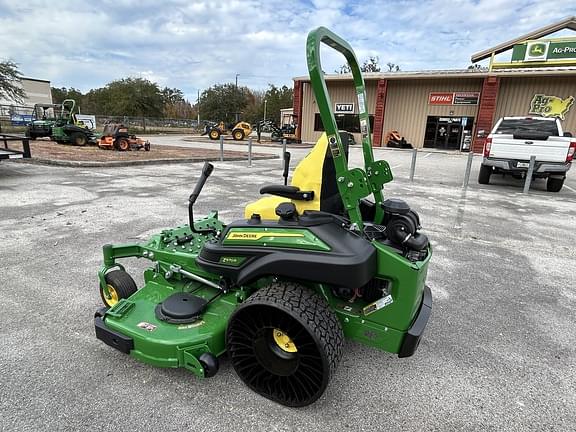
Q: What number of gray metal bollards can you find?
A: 6